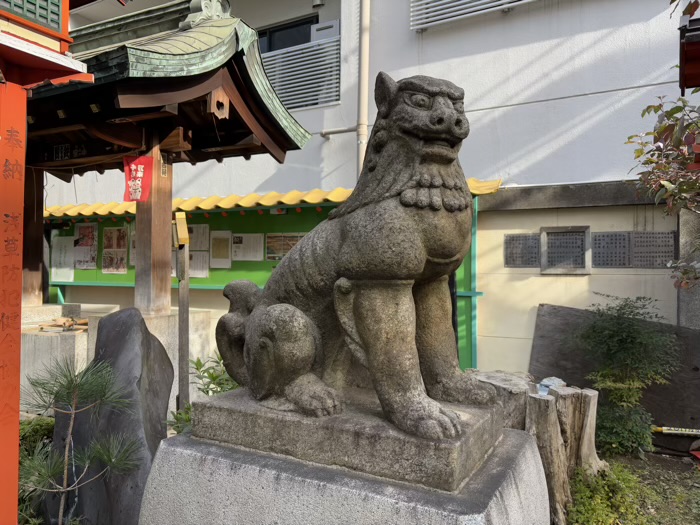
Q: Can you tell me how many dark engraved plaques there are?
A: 4